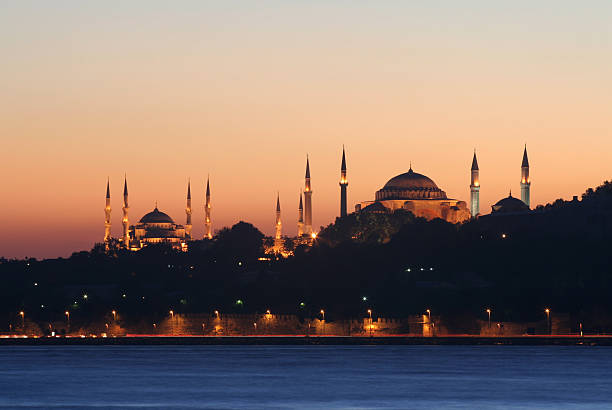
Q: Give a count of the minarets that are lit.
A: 10